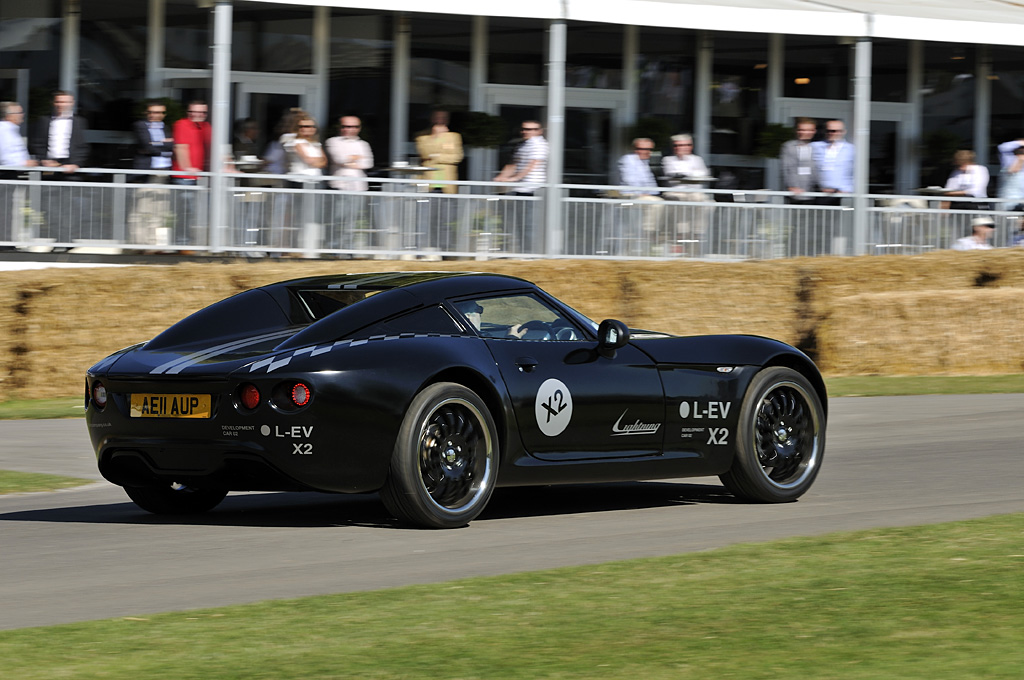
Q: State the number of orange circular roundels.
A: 0